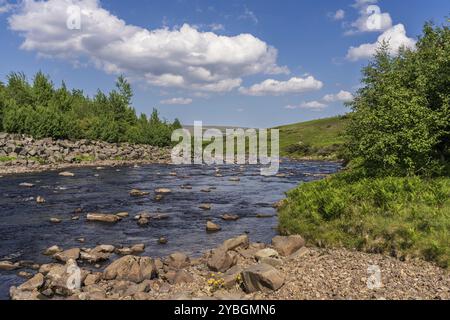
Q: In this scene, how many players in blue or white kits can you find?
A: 0